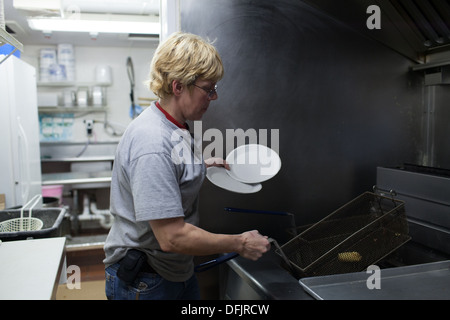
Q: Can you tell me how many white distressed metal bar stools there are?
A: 0